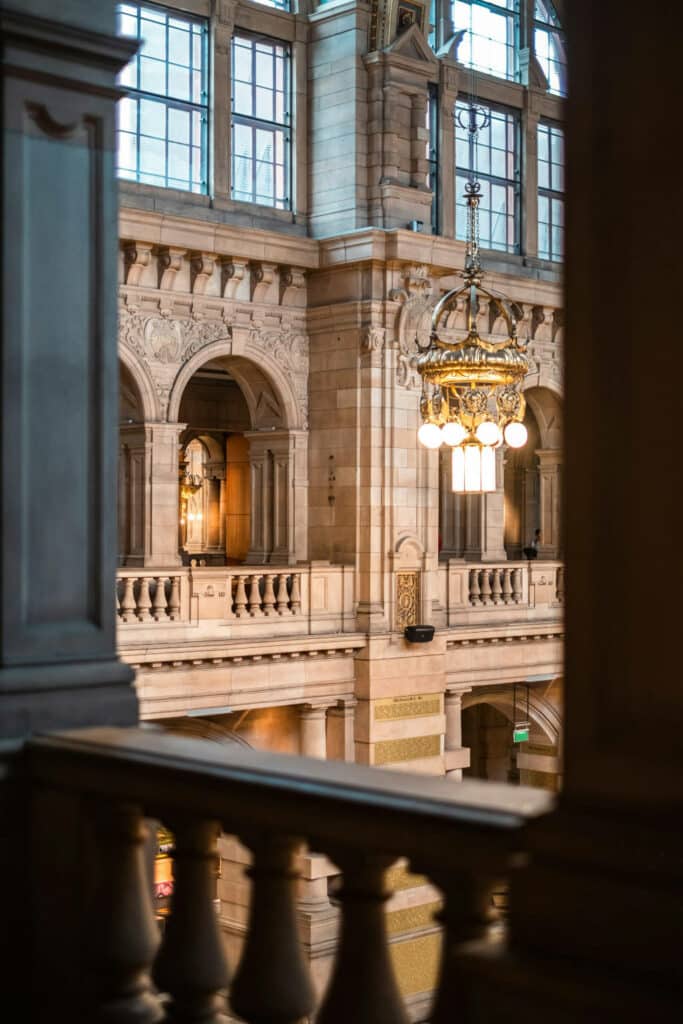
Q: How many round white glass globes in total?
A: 4